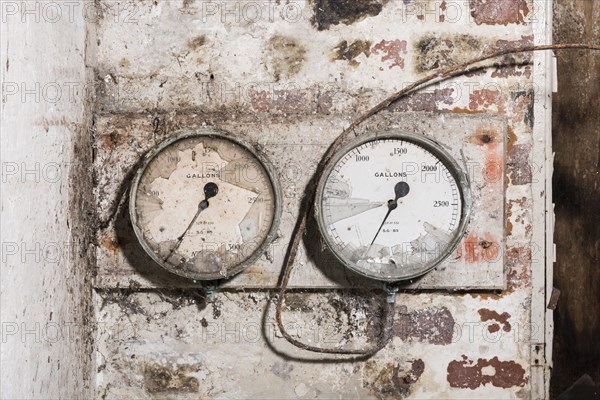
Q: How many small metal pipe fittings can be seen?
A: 2